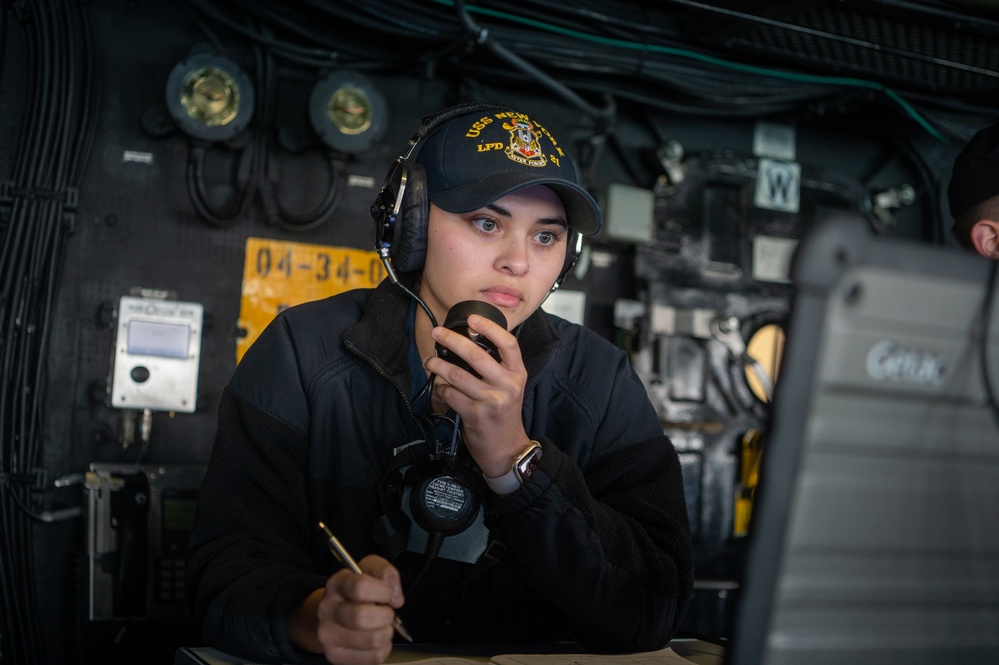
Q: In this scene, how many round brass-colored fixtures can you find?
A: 2